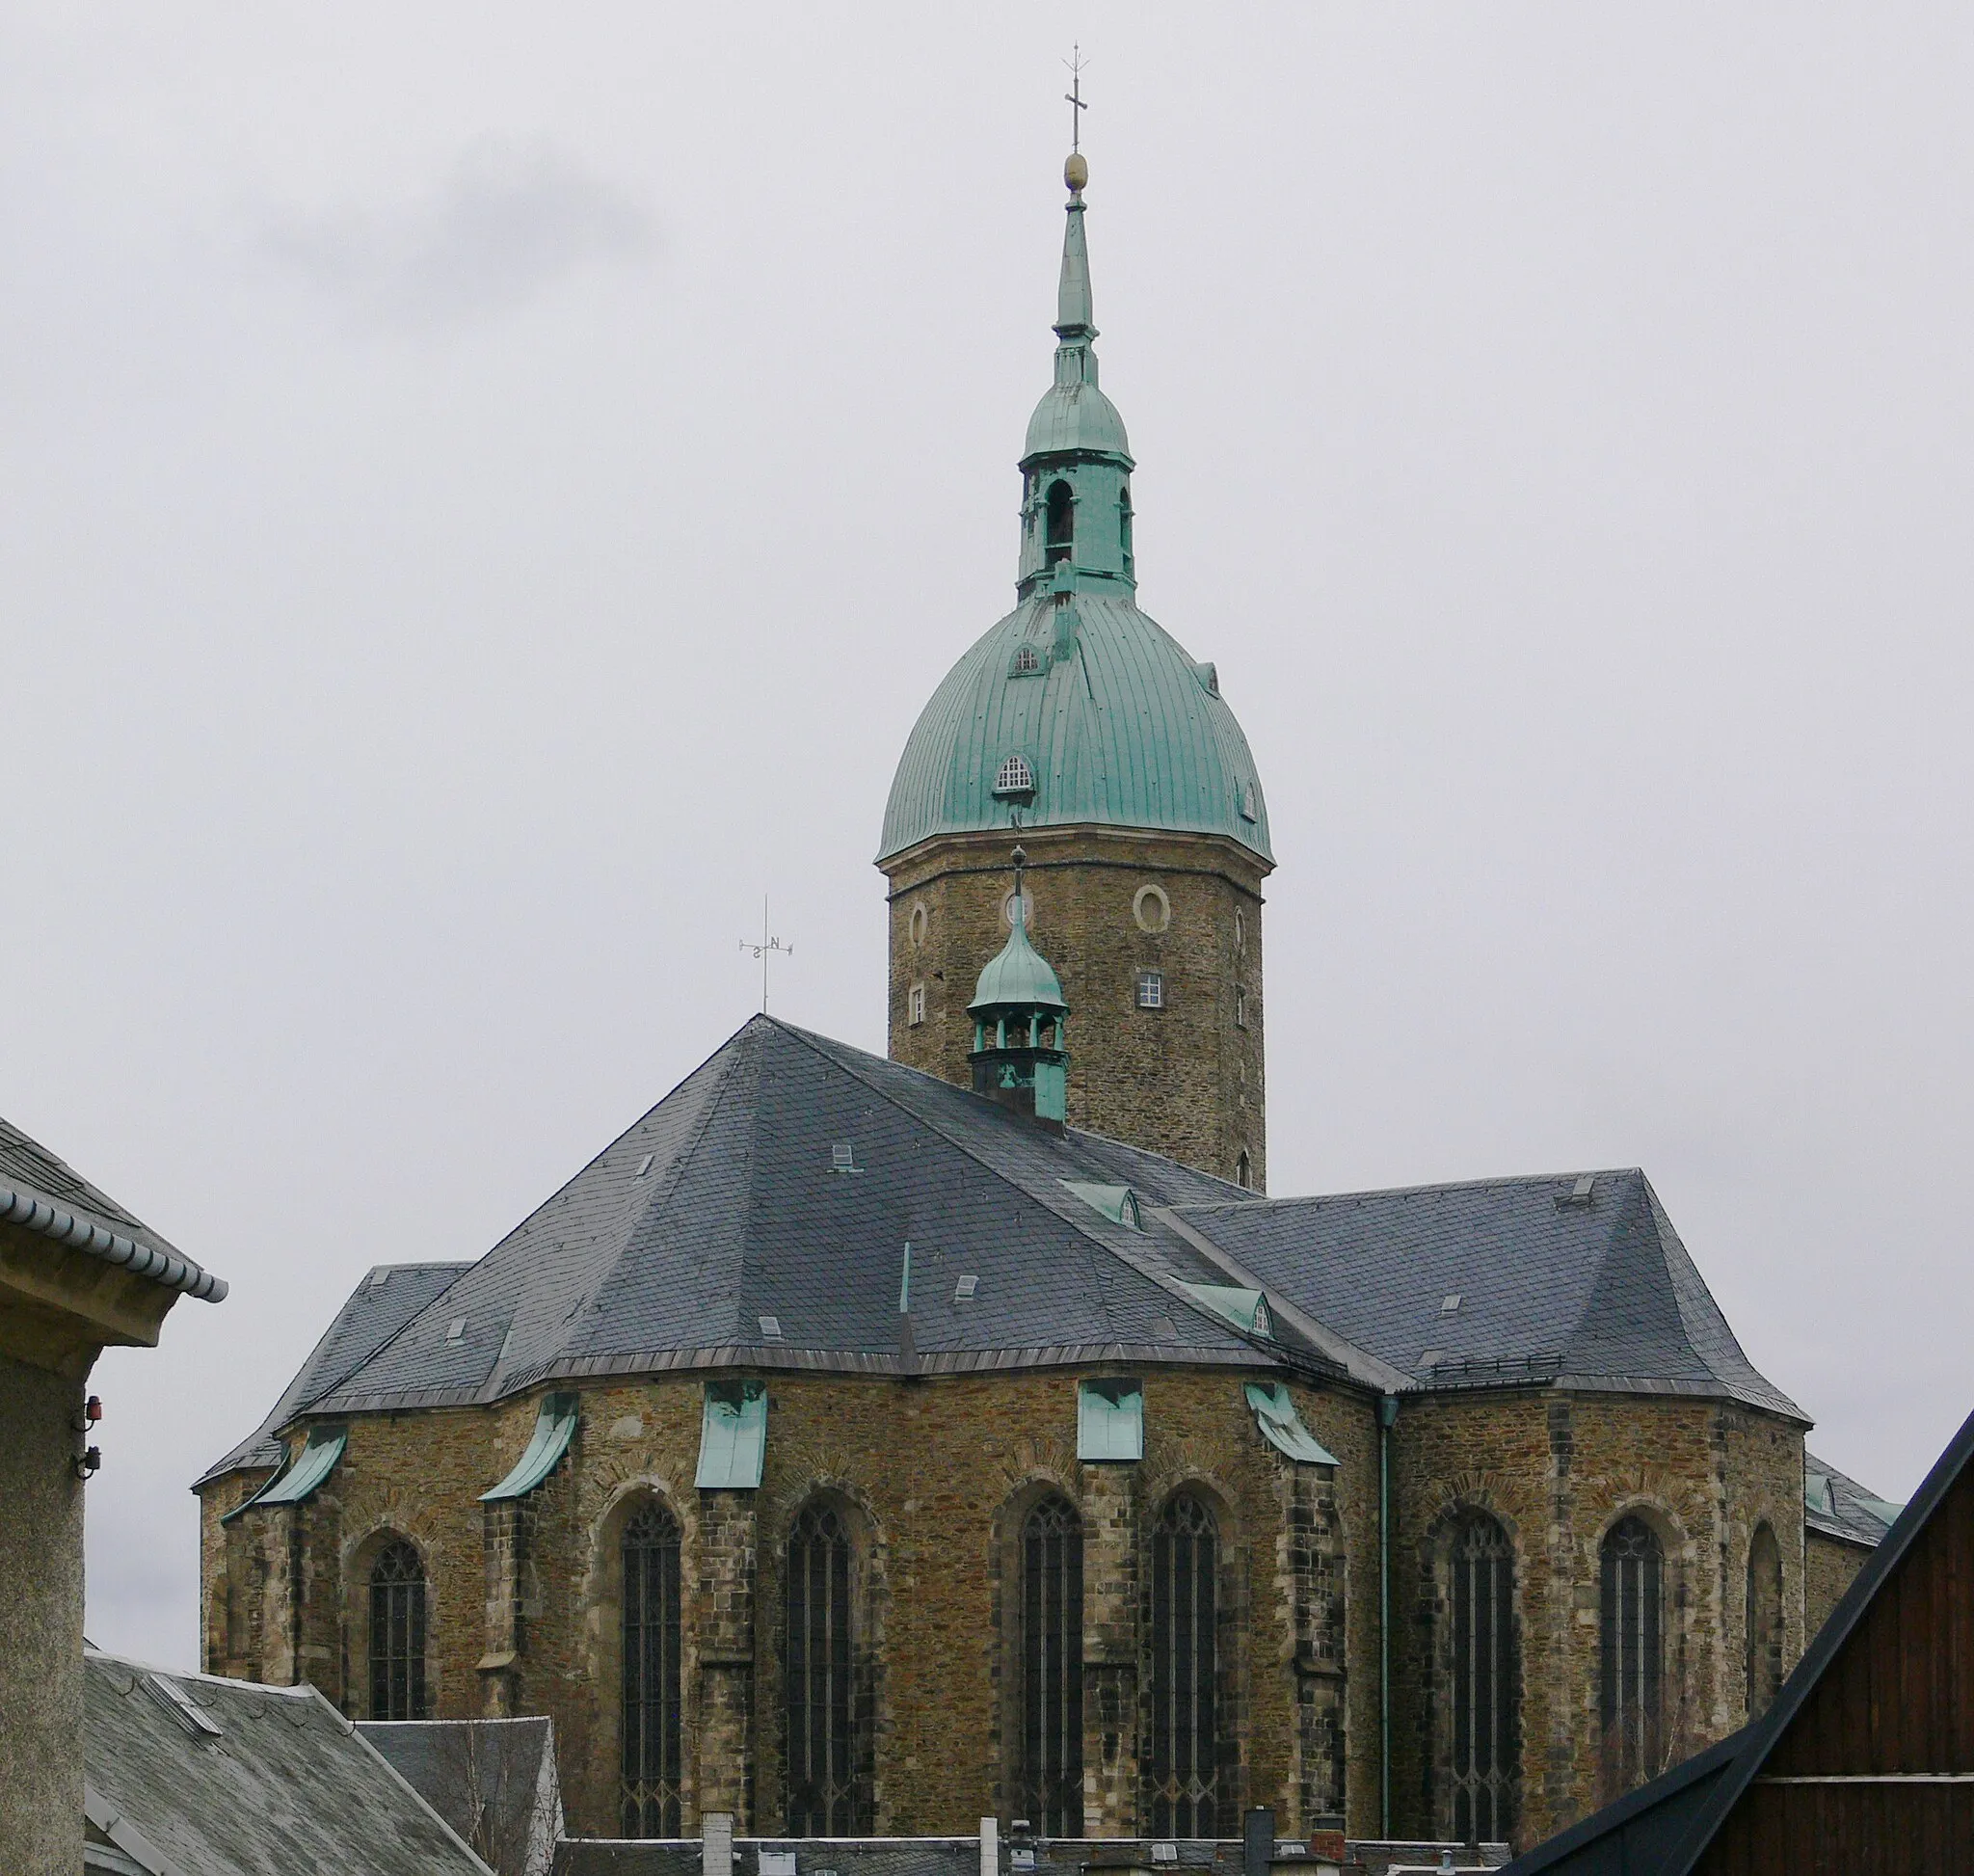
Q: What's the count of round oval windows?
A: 4